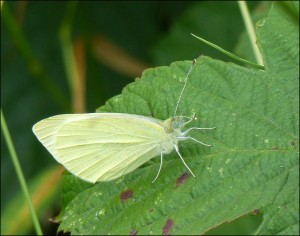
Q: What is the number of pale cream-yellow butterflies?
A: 1